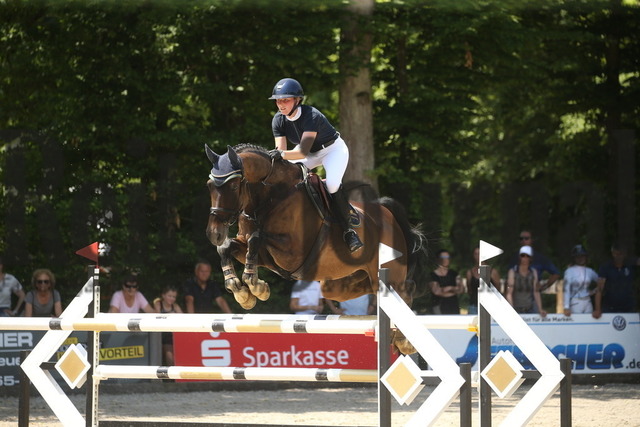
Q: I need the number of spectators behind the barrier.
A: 13